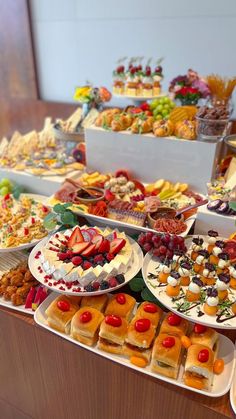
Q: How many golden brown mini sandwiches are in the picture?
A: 12